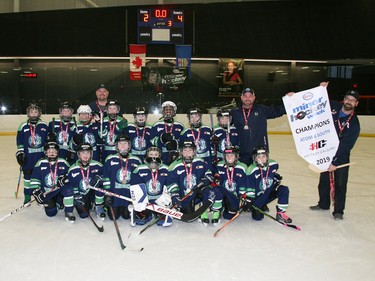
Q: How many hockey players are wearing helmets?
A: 15